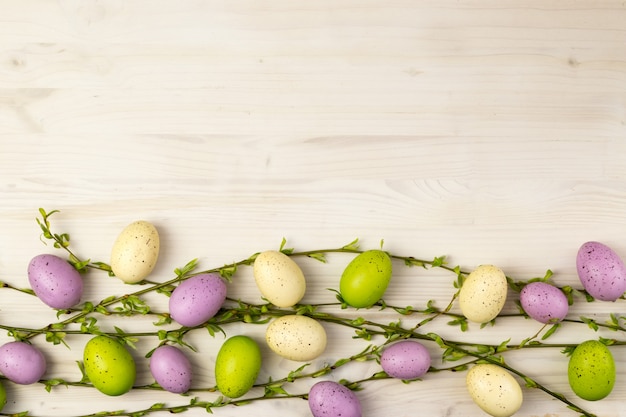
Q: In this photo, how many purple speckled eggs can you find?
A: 8